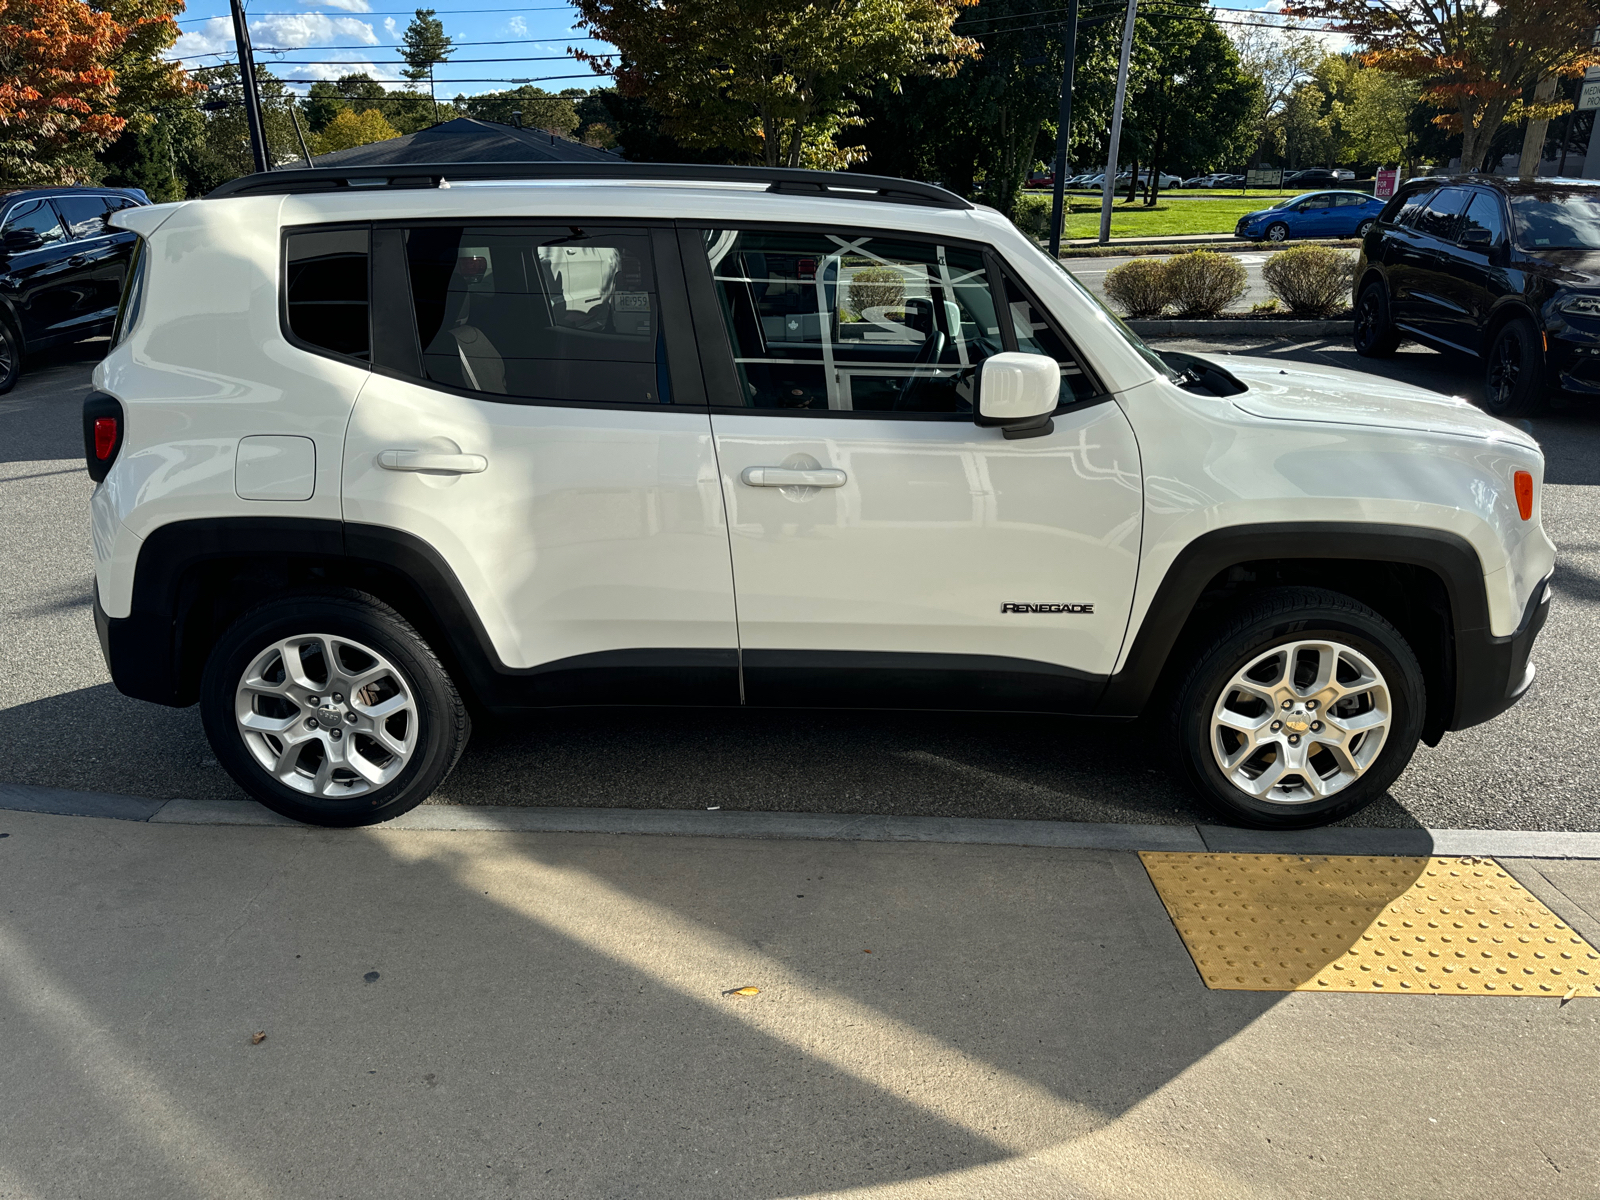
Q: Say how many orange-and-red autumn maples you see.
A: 2